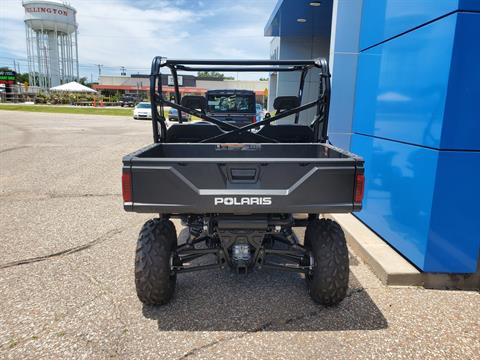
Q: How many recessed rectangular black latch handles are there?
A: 1